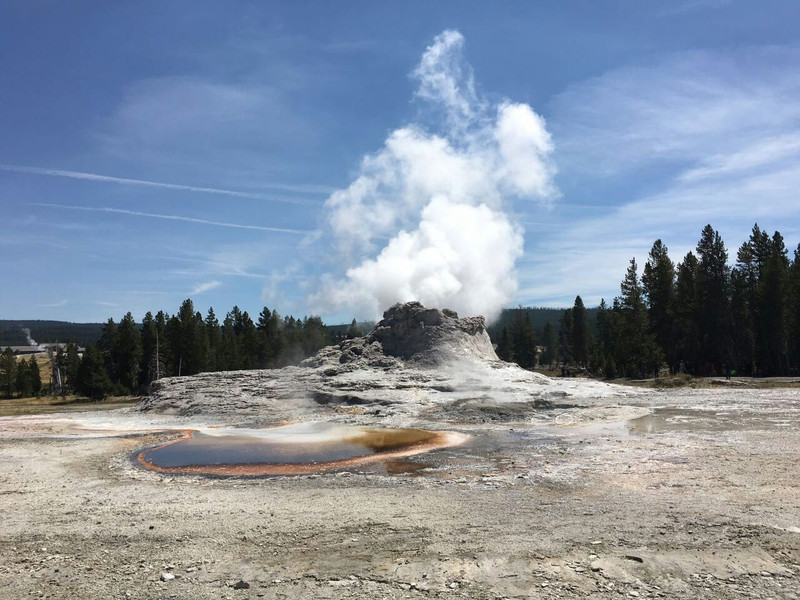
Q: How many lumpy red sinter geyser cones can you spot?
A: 0